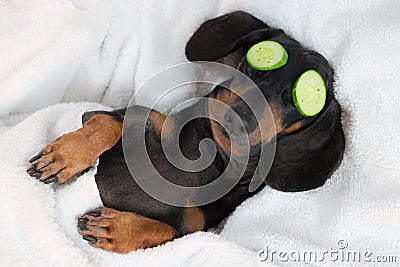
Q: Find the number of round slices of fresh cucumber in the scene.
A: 2